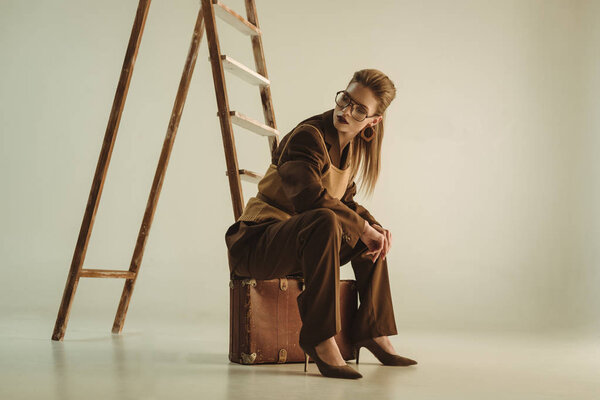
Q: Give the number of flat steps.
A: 4